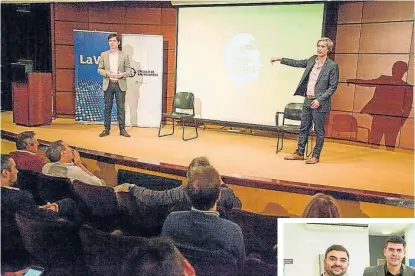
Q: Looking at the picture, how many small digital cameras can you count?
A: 0